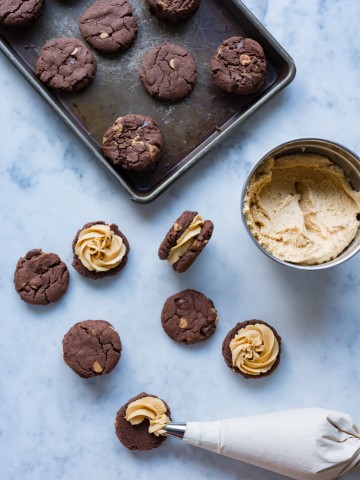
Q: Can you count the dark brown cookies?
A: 14